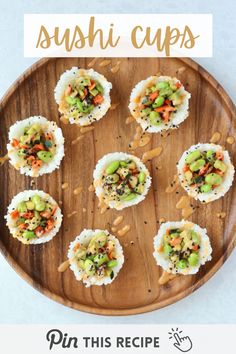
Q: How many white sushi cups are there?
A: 8